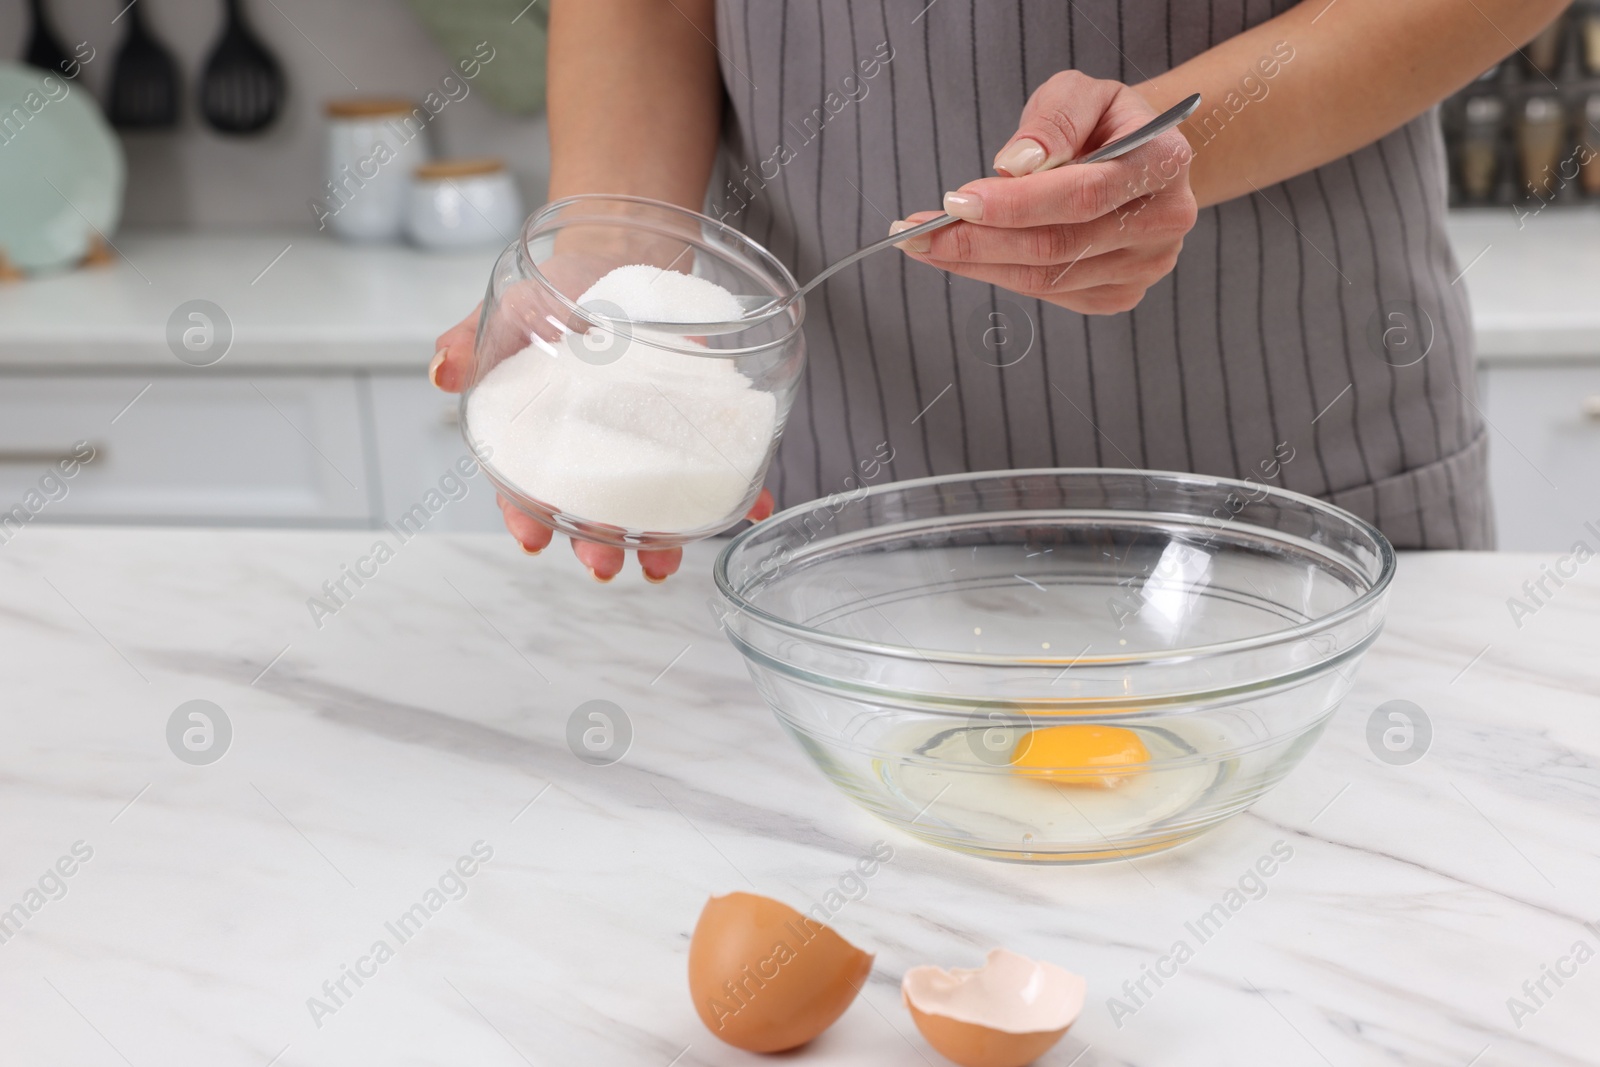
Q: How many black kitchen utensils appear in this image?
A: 3